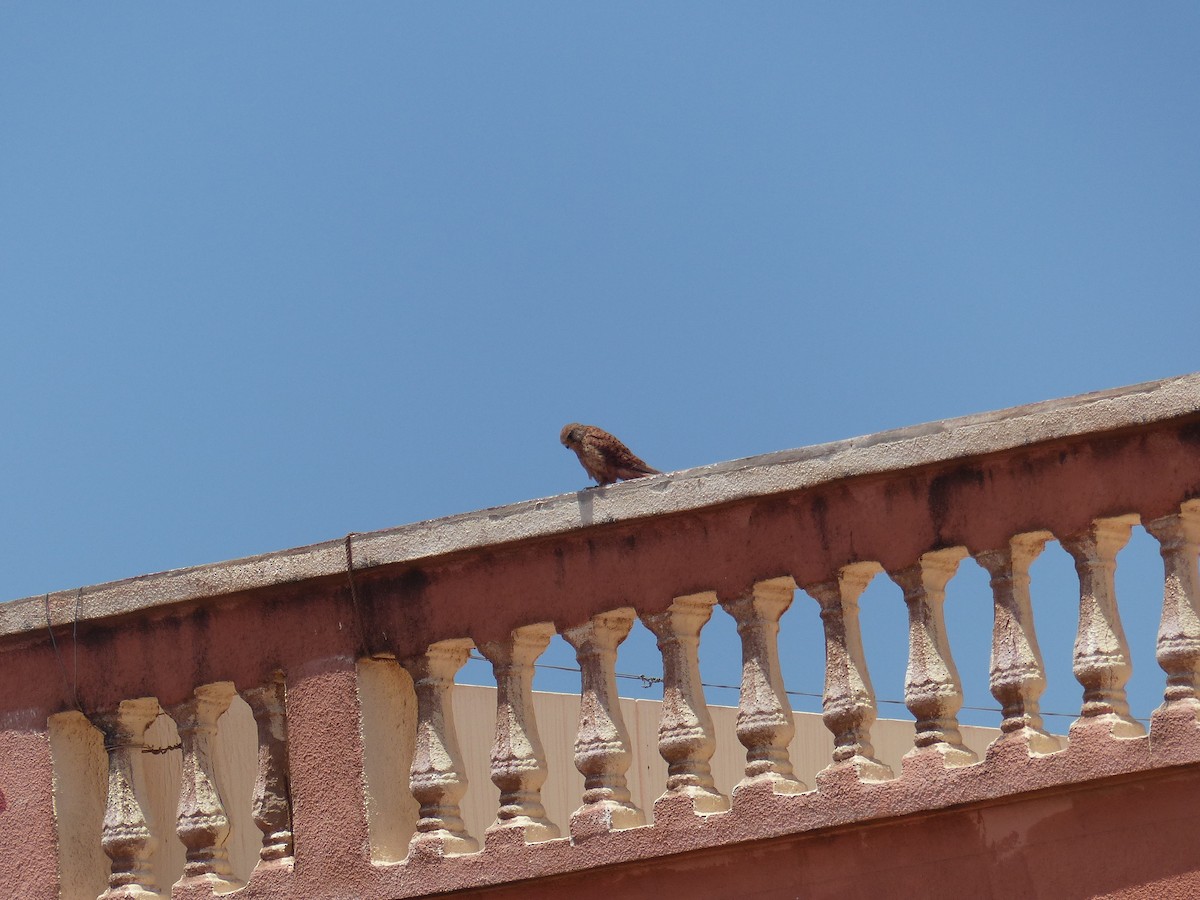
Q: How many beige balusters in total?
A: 13